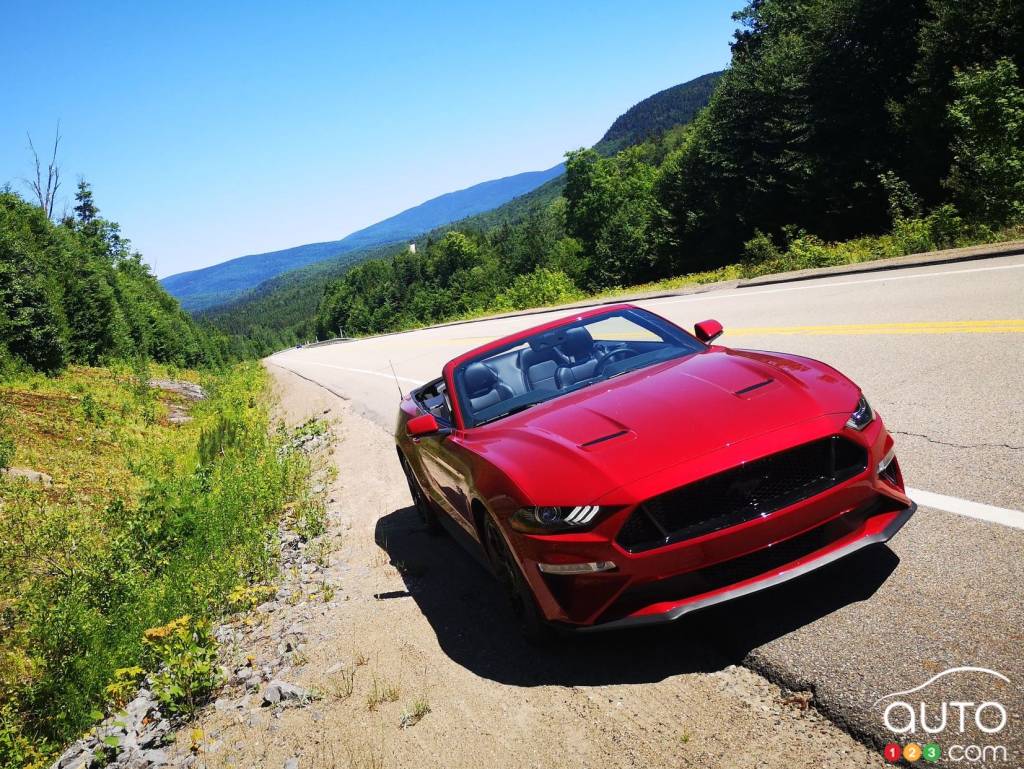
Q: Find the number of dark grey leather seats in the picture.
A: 3